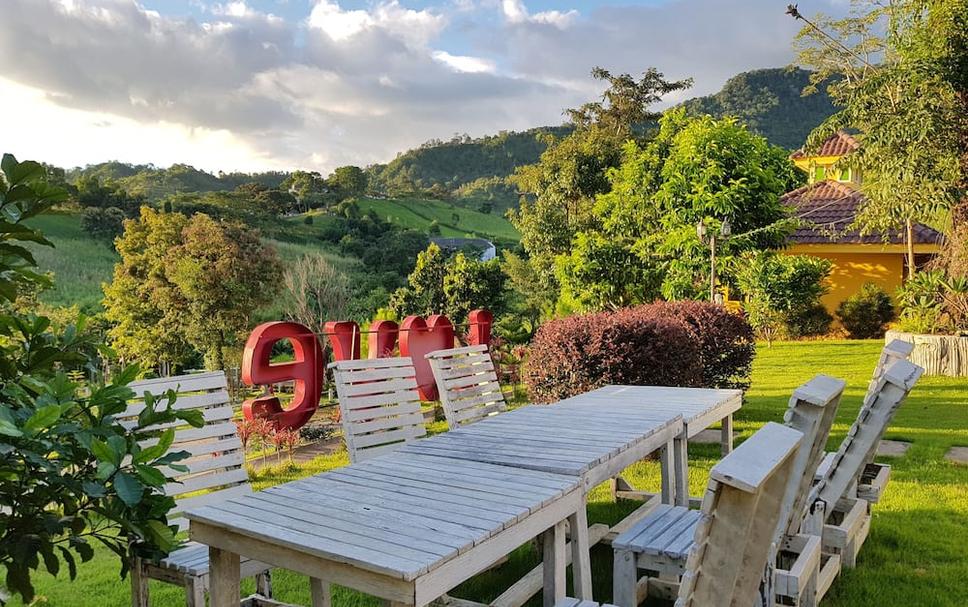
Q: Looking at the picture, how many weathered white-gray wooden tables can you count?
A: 3